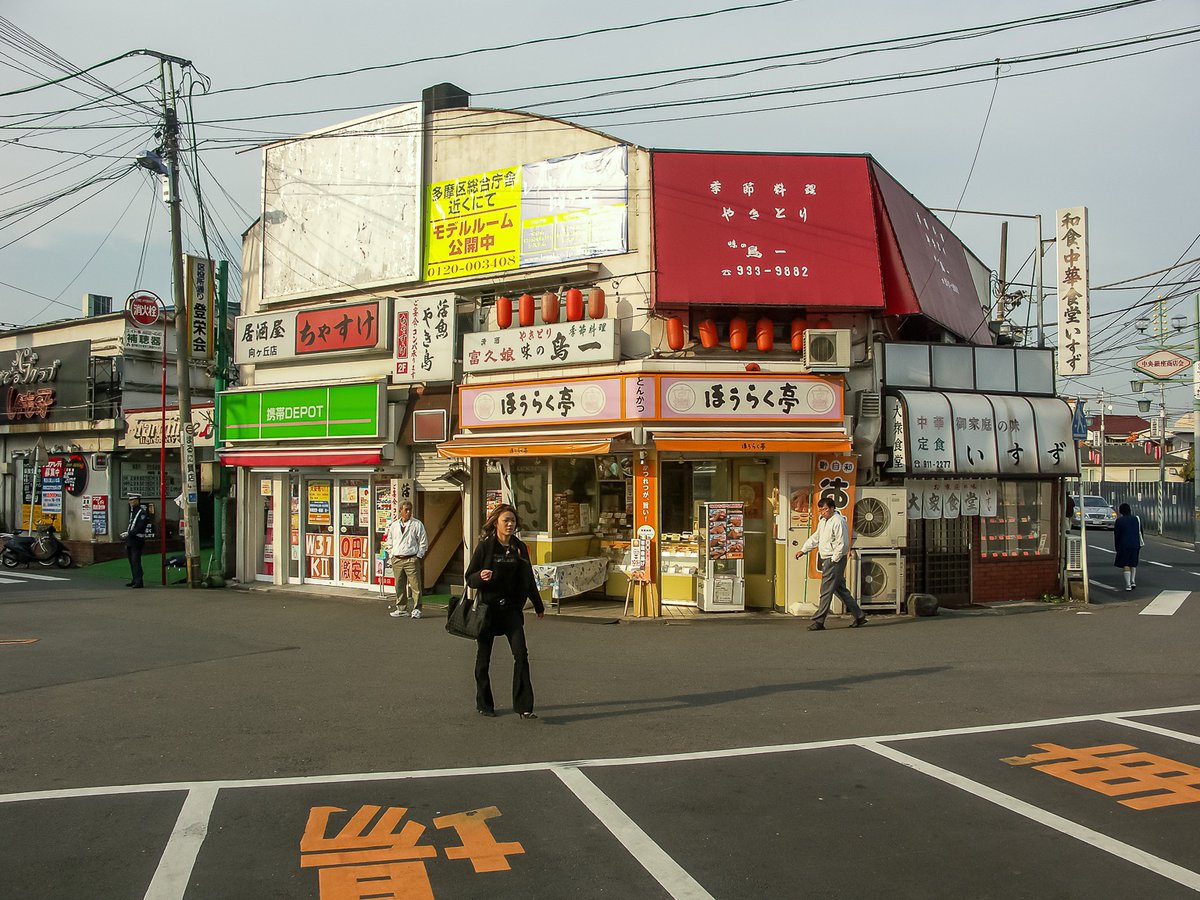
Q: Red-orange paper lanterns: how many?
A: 11